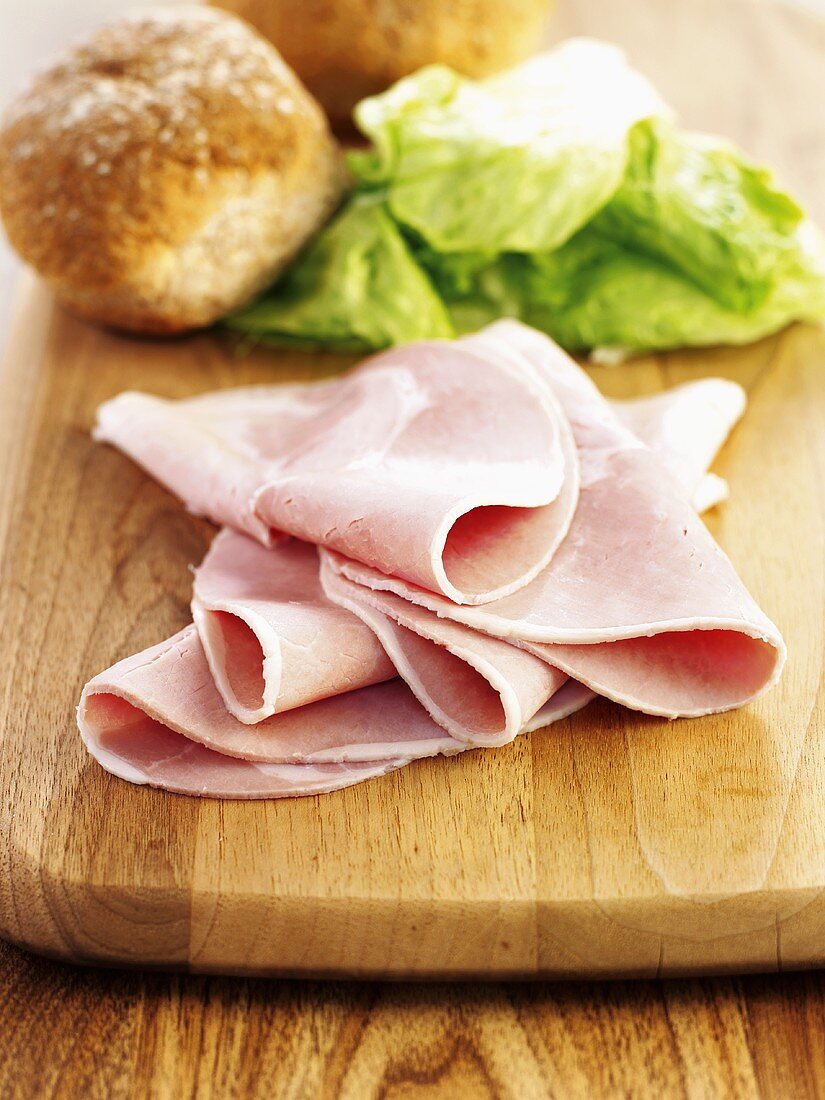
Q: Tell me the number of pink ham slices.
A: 5